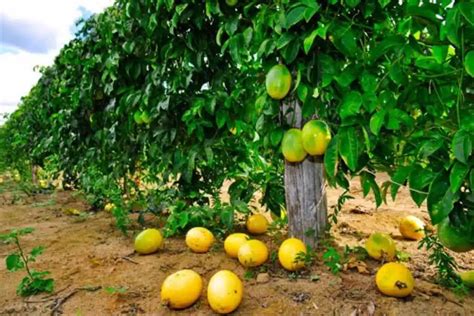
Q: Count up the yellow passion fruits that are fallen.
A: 11